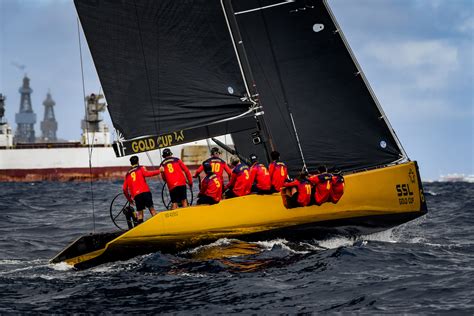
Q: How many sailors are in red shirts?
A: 10